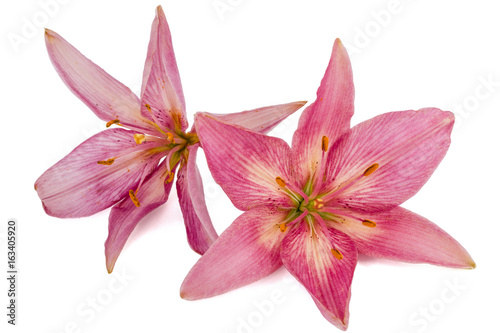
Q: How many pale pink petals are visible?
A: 12